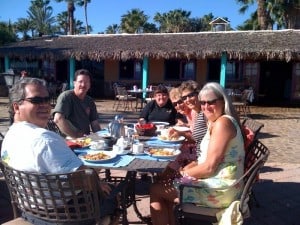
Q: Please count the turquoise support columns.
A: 4